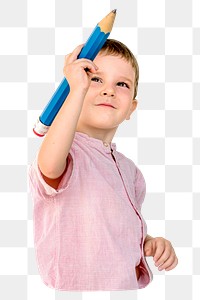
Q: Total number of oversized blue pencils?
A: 1